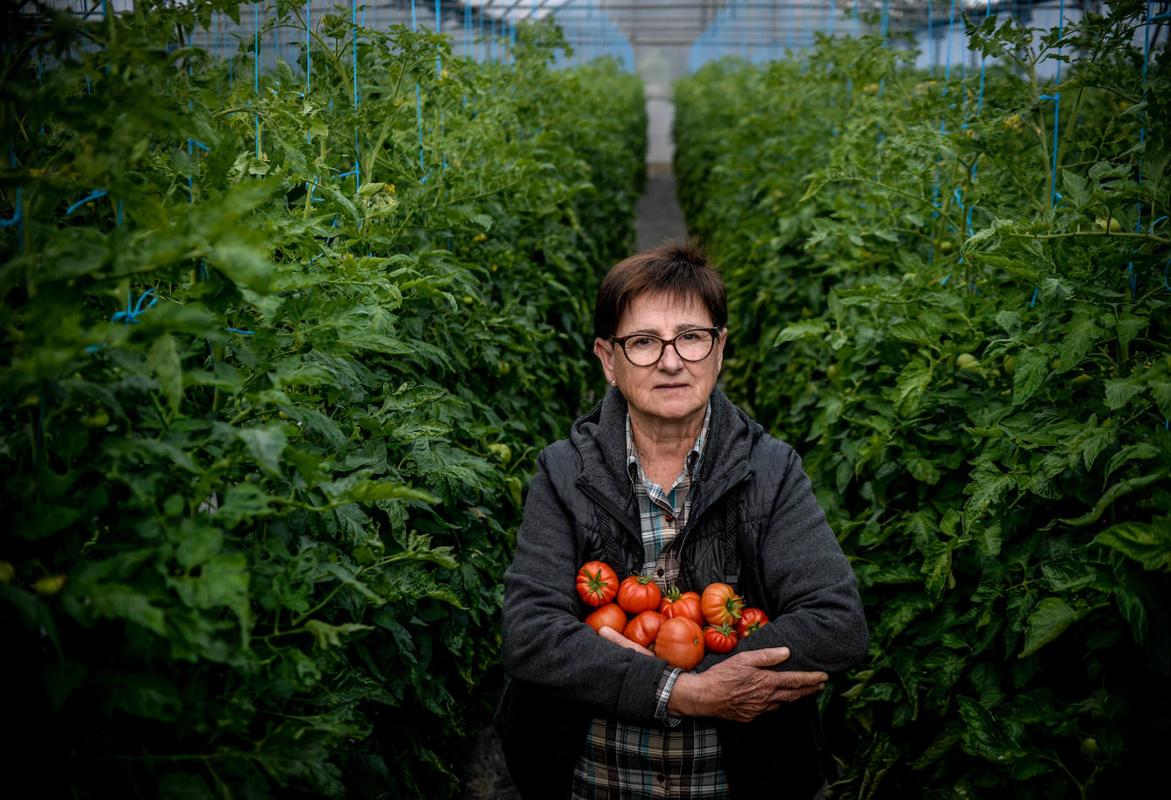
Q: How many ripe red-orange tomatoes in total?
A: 9